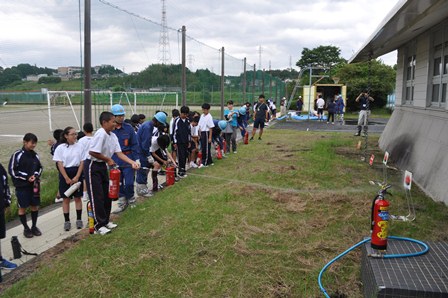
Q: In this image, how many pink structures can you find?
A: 0